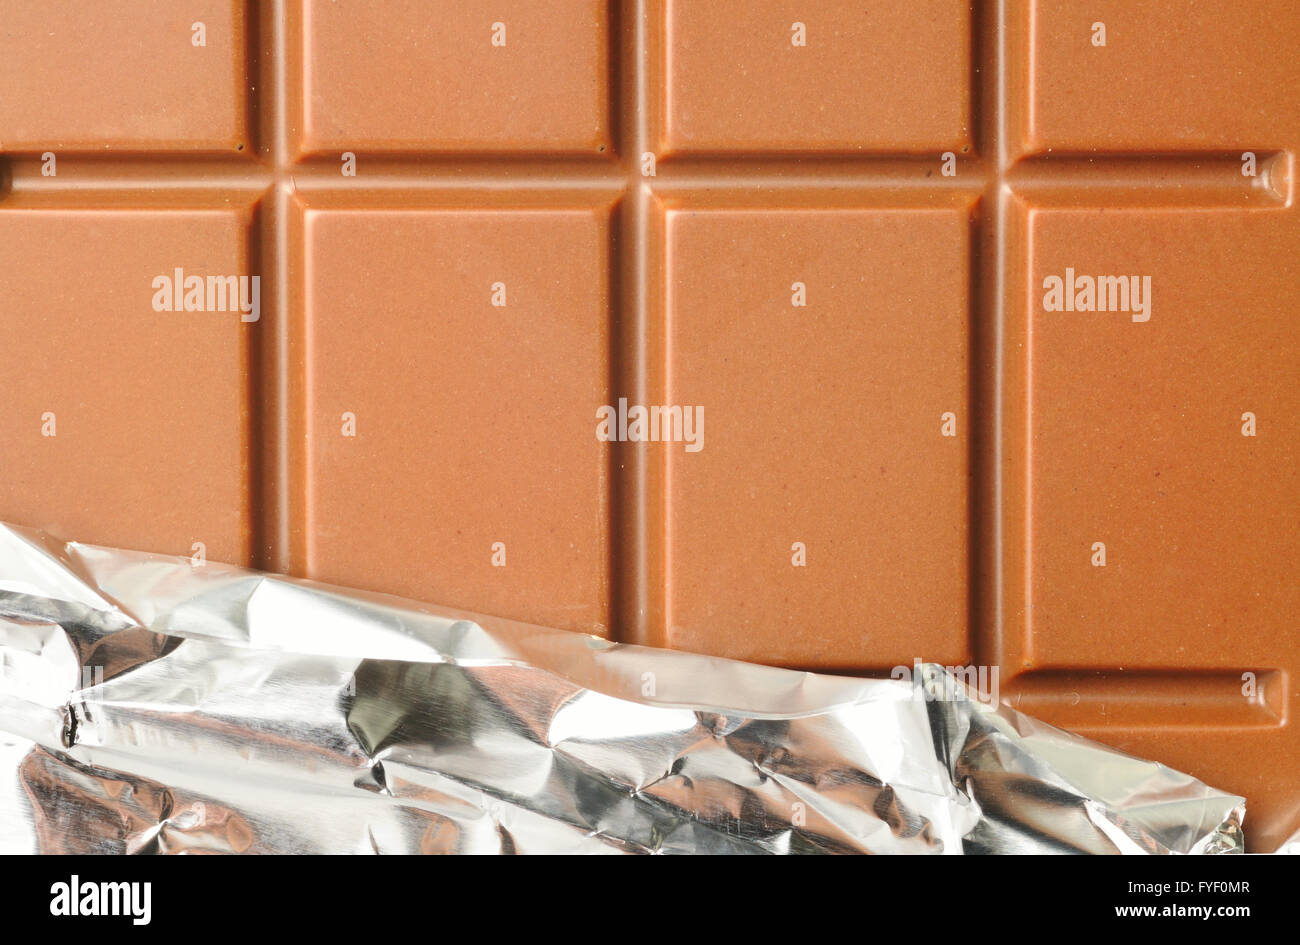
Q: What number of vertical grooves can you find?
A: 3